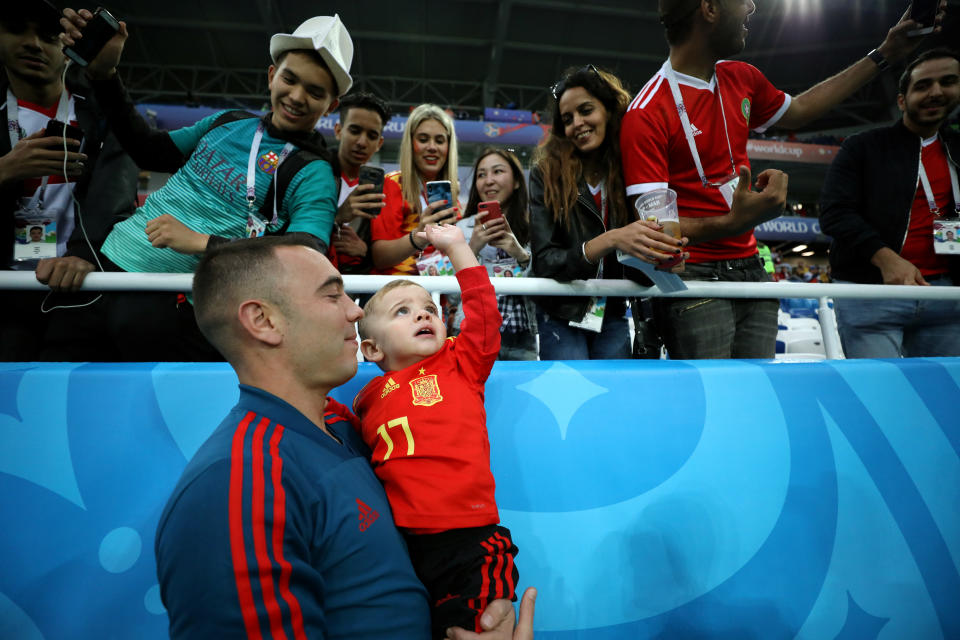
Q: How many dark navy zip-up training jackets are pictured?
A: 1